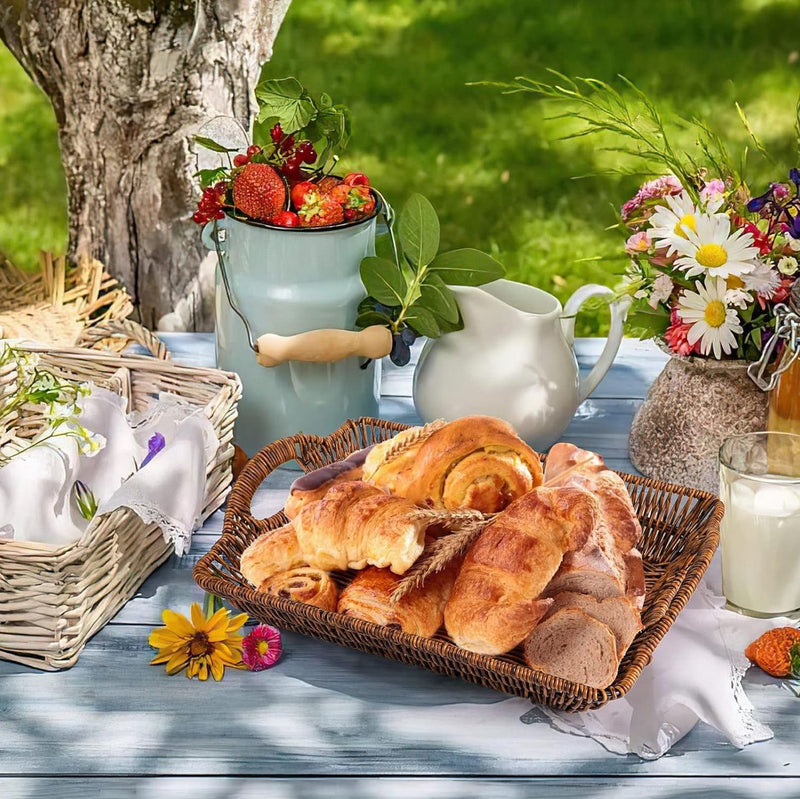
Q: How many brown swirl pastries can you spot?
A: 2